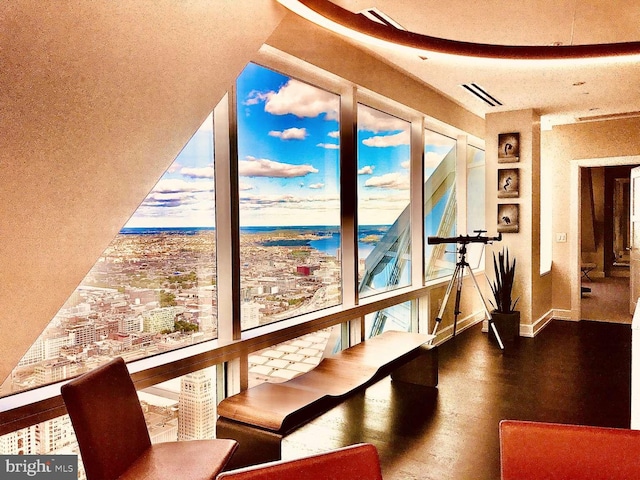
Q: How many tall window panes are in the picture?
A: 5